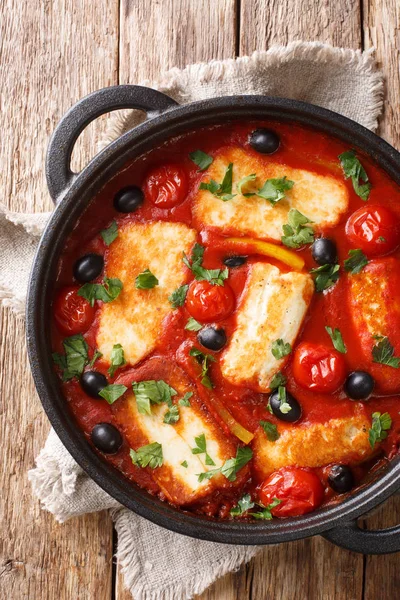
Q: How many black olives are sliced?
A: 0